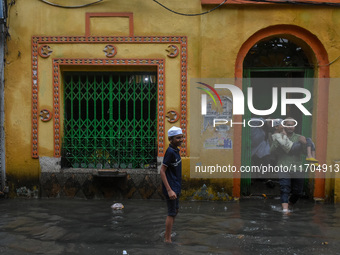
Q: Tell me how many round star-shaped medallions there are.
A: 5